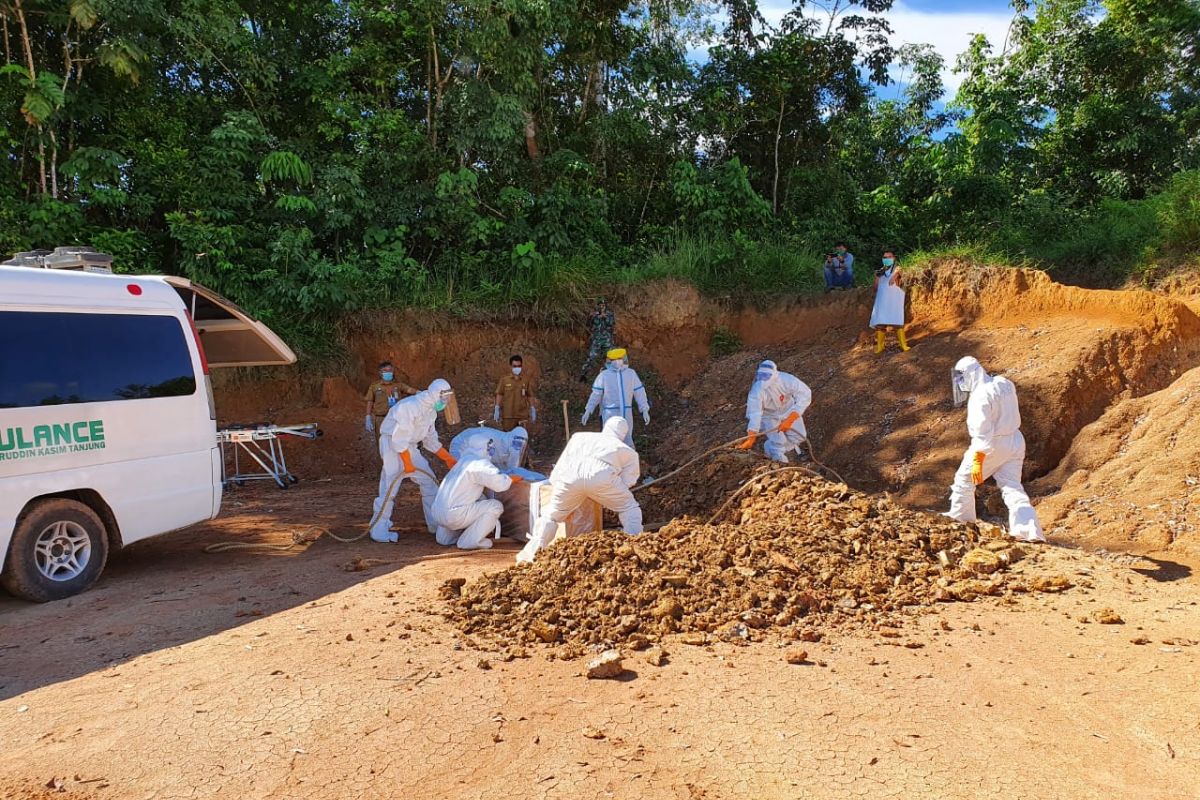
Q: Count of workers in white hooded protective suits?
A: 7